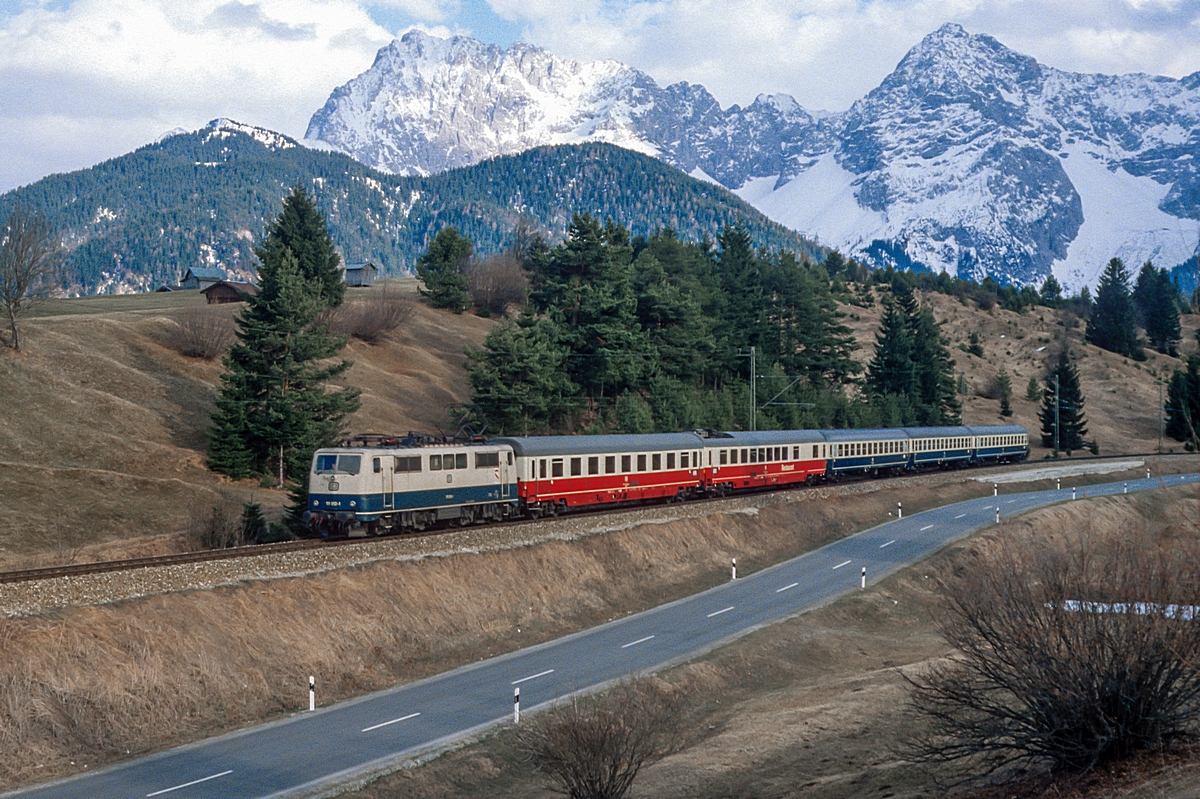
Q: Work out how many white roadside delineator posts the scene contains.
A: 11